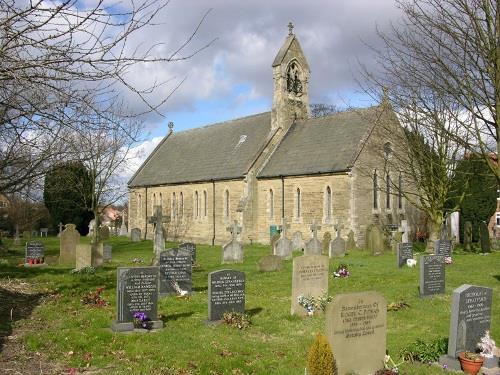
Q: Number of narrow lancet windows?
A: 14